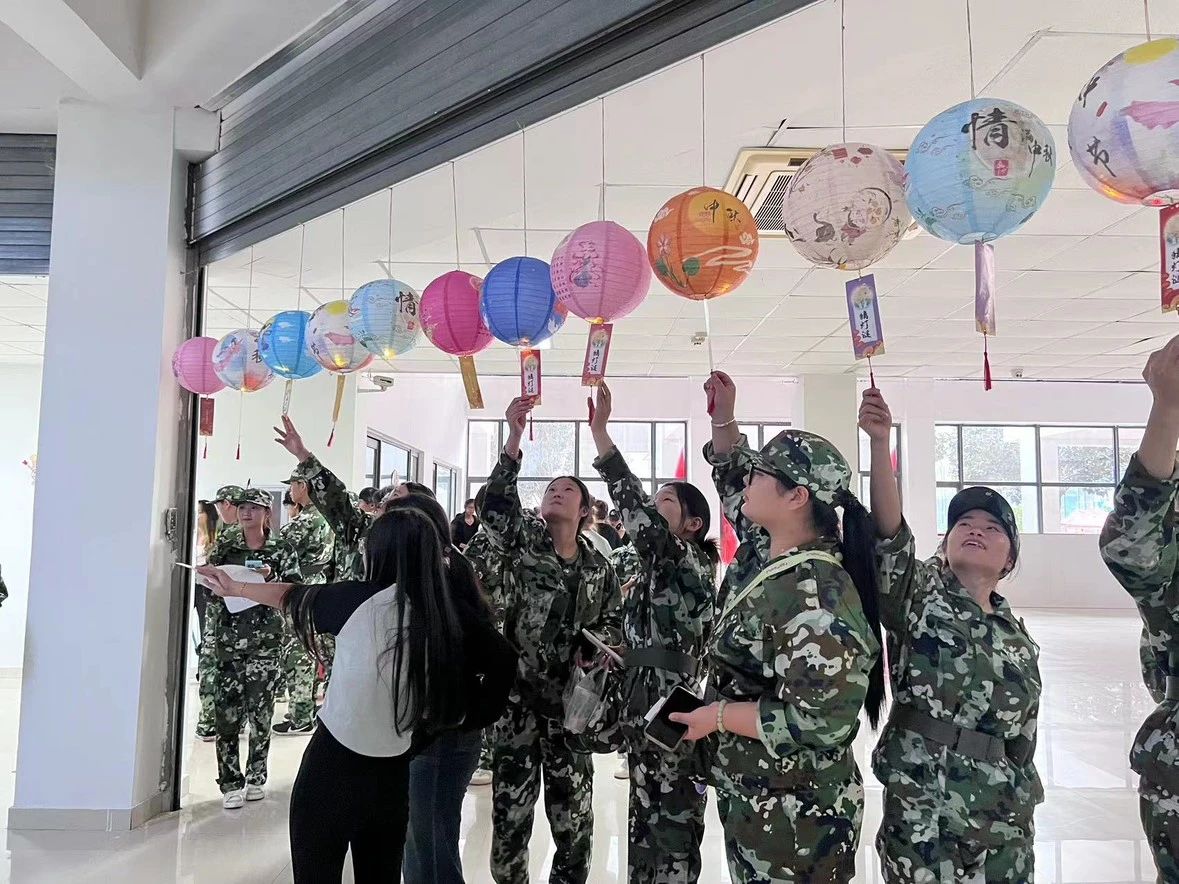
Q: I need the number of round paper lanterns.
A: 12